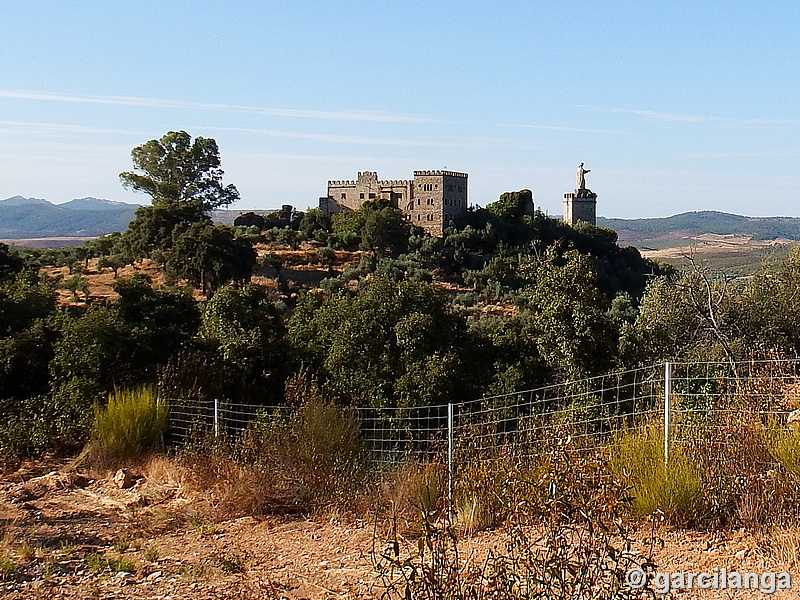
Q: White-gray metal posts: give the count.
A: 3